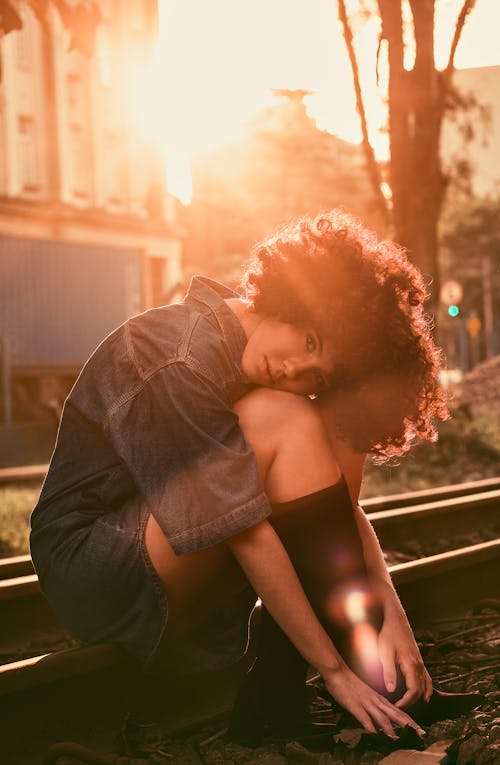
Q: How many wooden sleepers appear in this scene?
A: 0